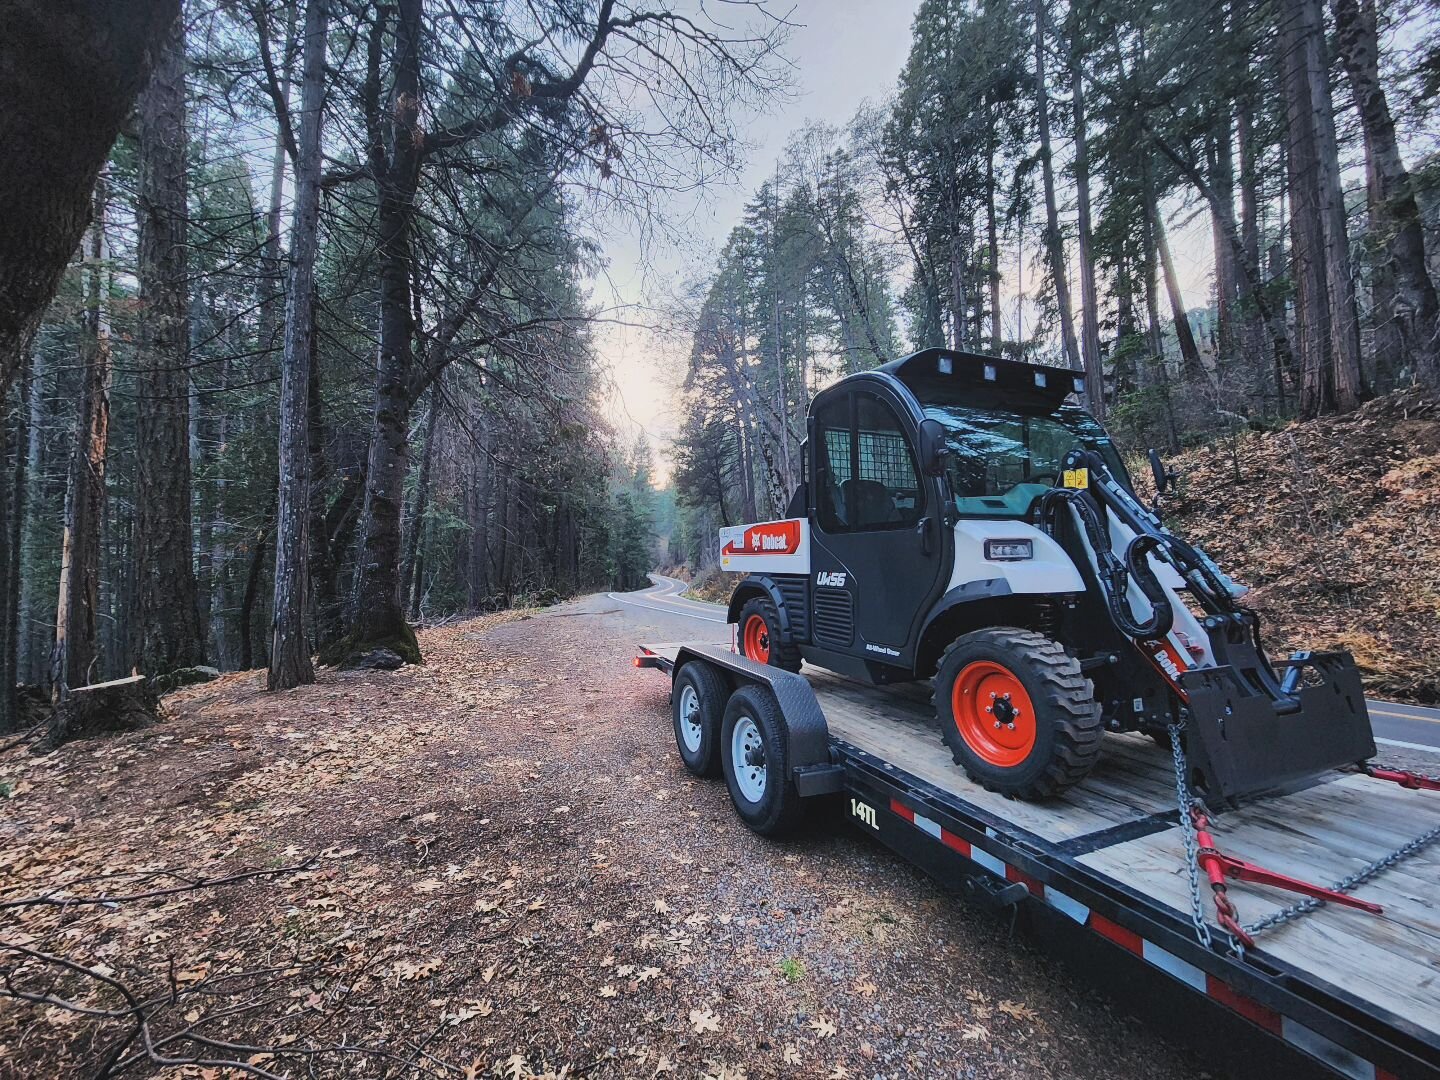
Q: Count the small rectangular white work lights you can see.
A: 4